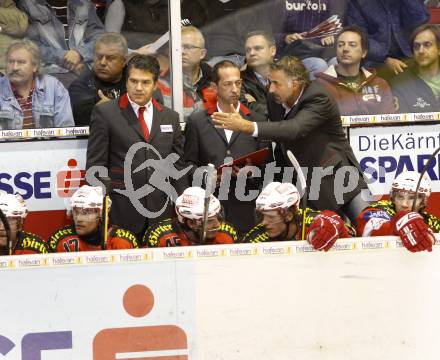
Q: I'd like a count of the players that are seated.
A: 5